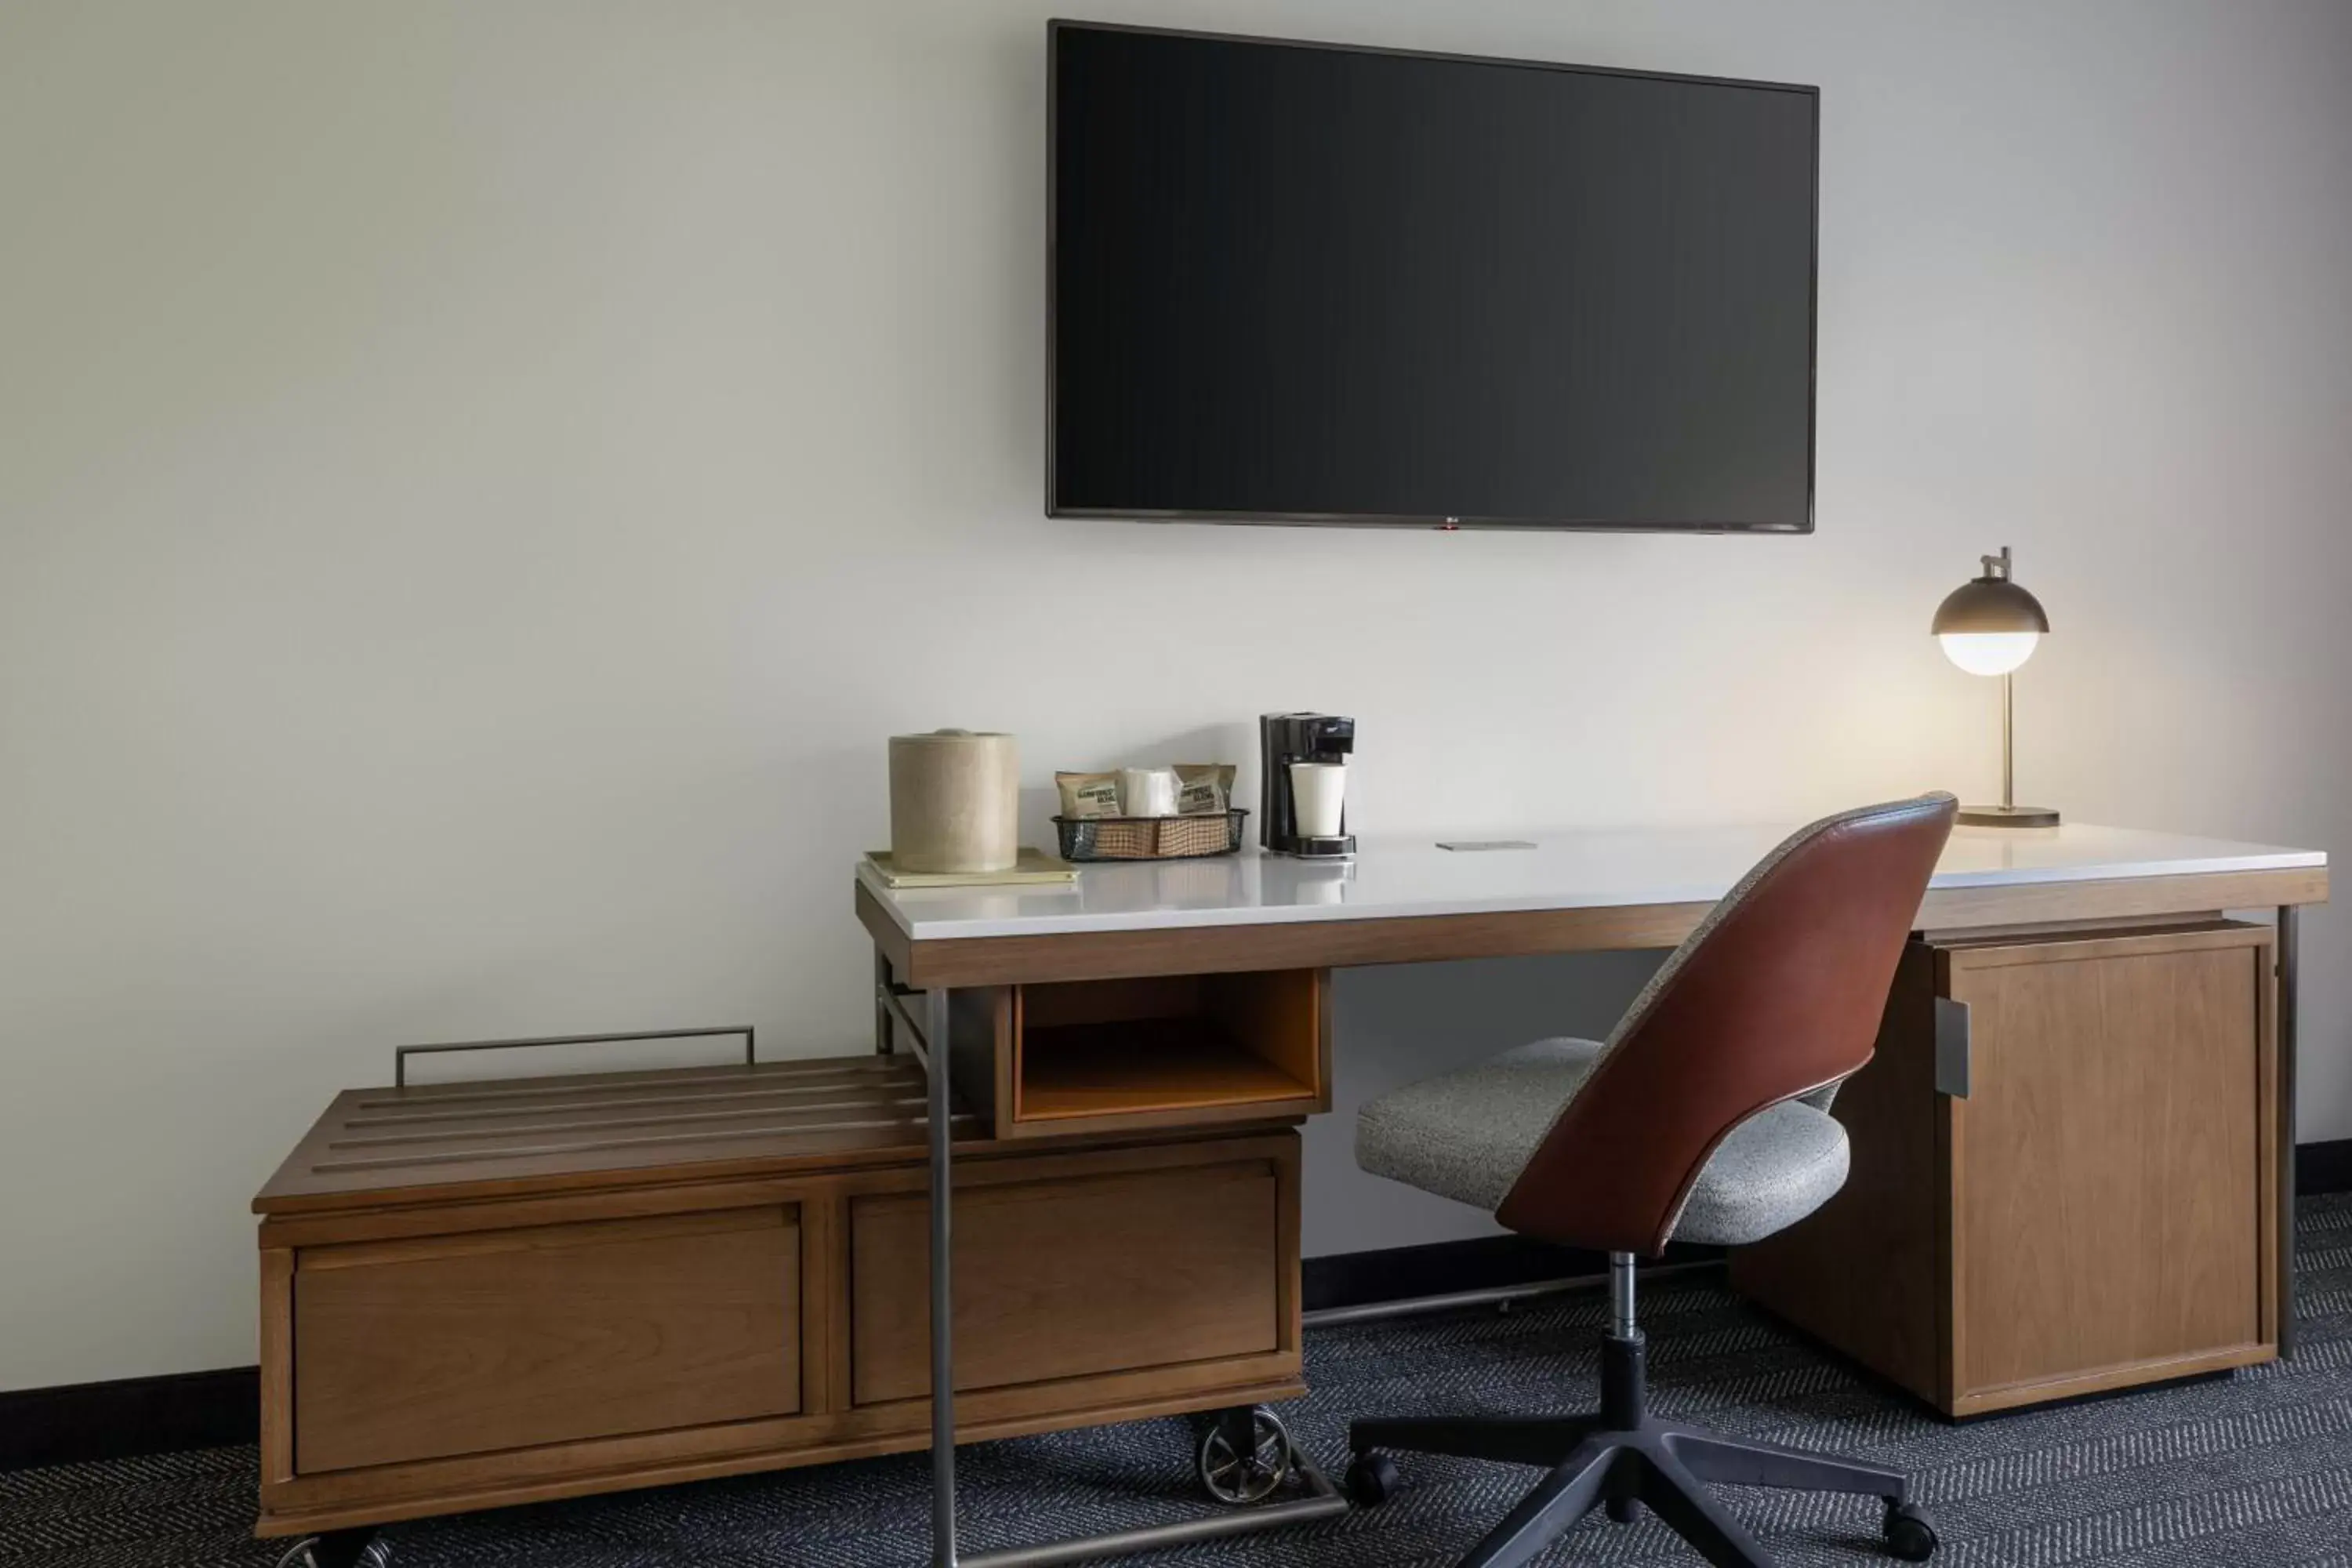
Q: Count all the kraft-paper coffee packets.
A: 2